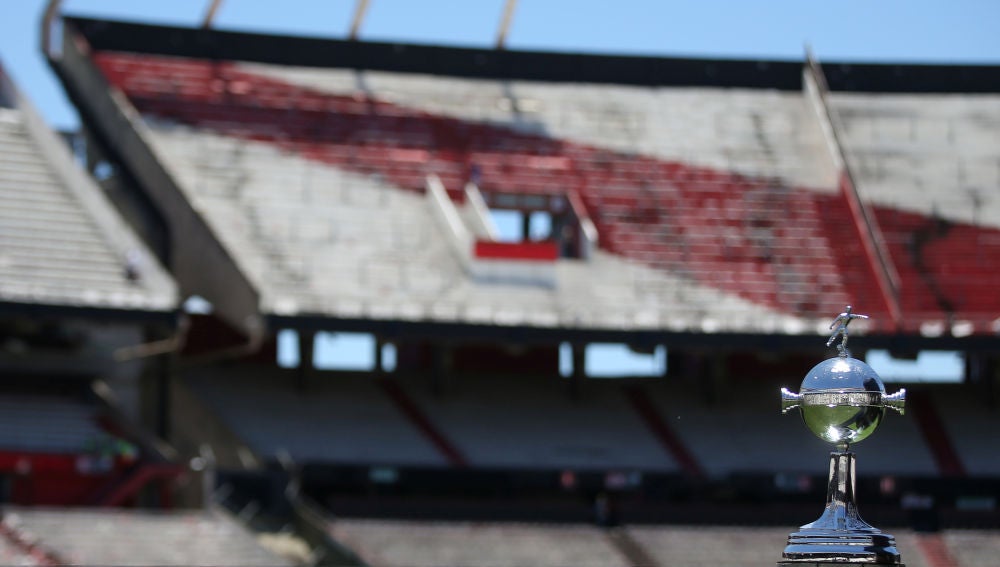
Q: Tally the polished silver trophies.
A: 1